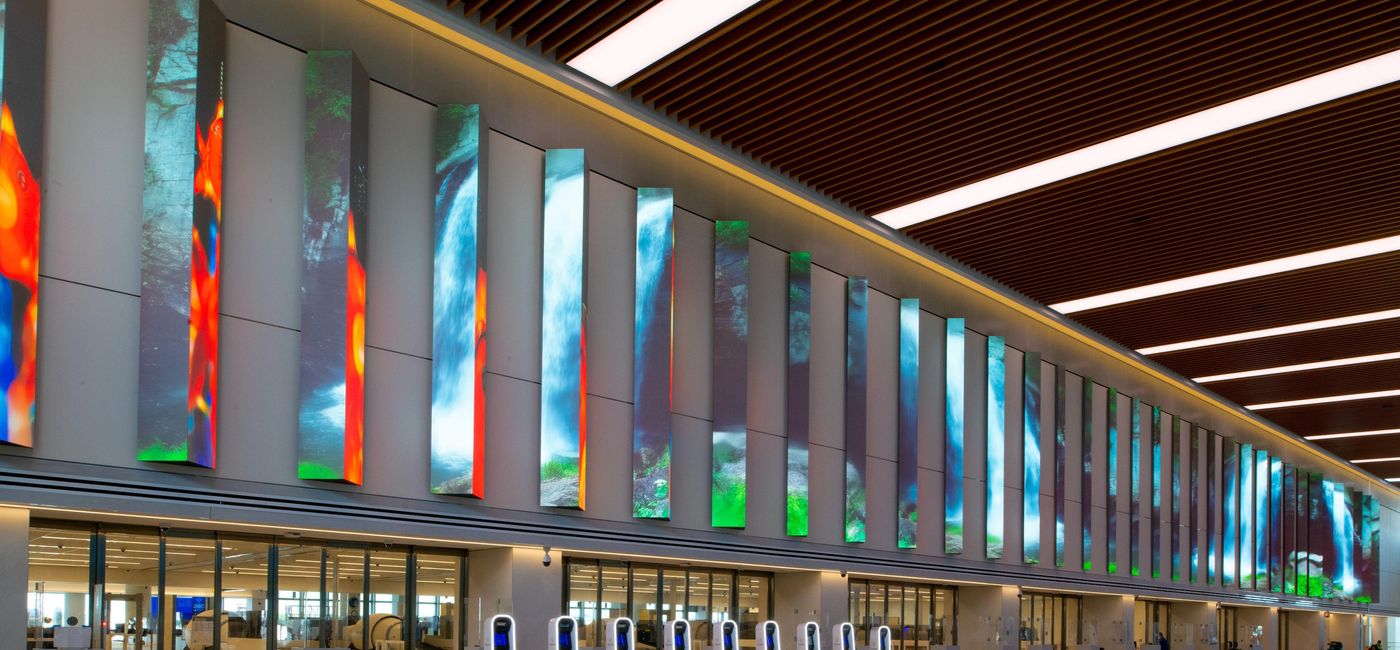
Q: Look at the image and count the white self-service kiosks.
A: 9